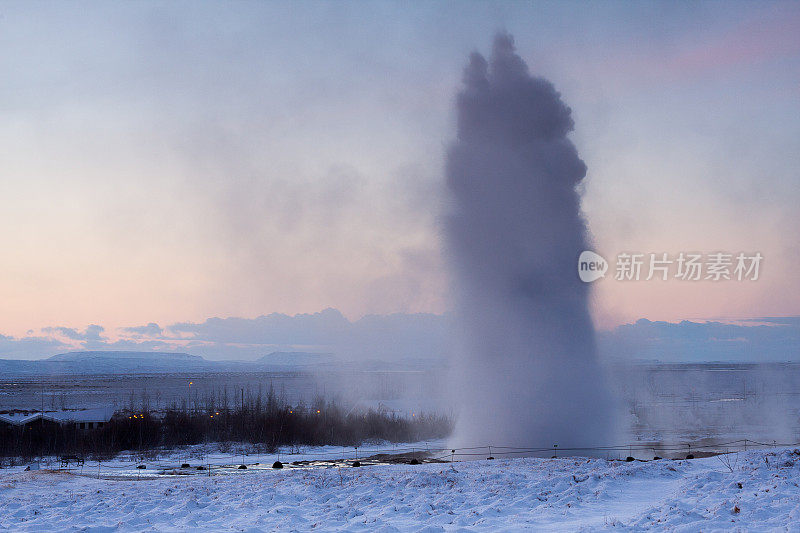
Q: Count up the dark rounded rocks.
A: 12